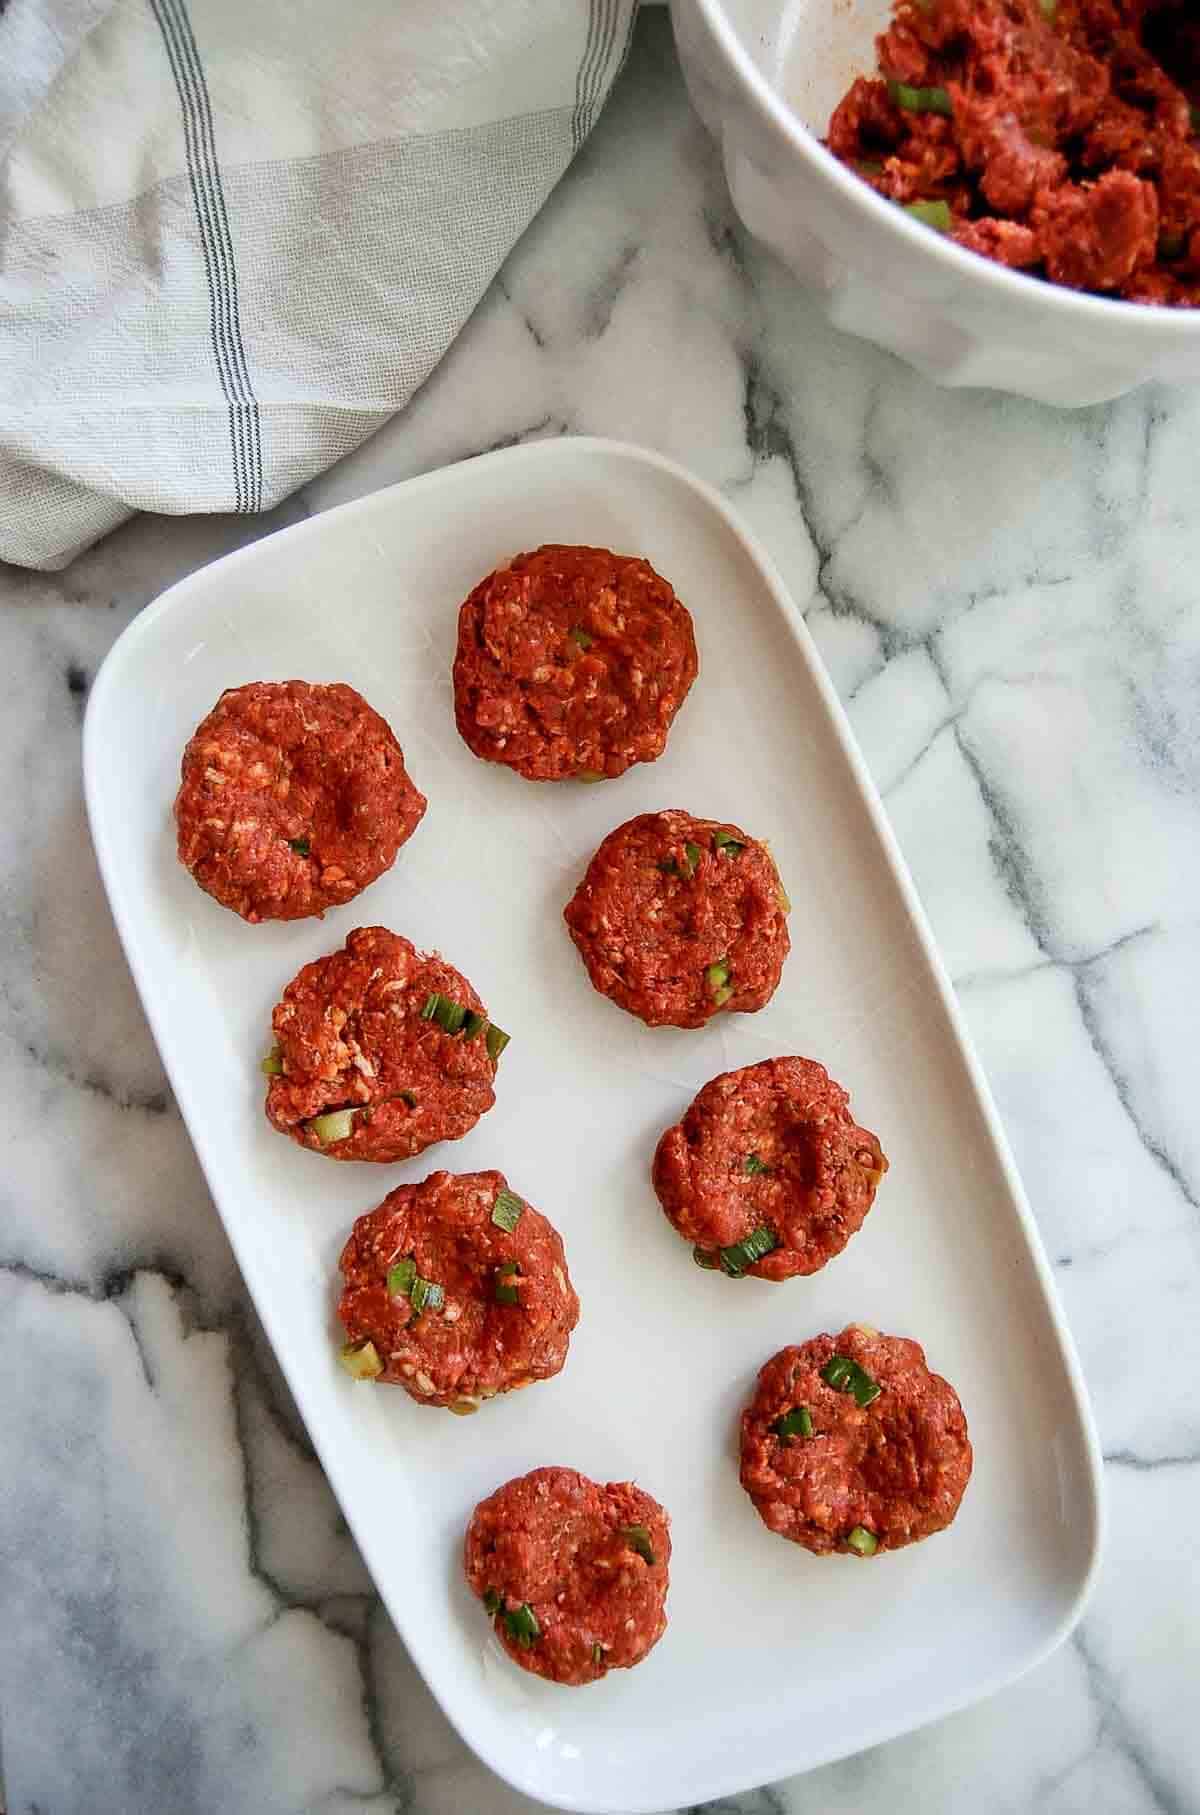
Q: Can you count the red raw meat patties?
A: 8